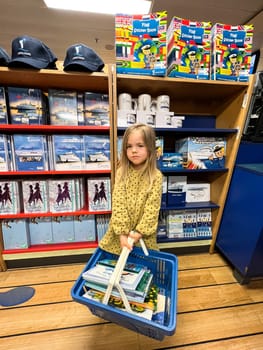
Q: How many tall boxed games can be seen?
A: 3